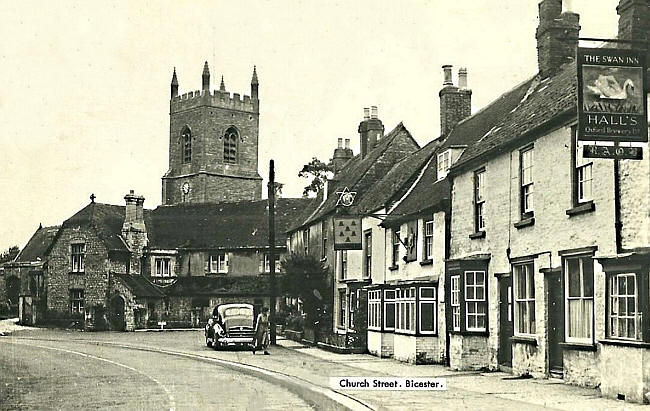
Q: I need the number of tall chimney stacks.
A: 6